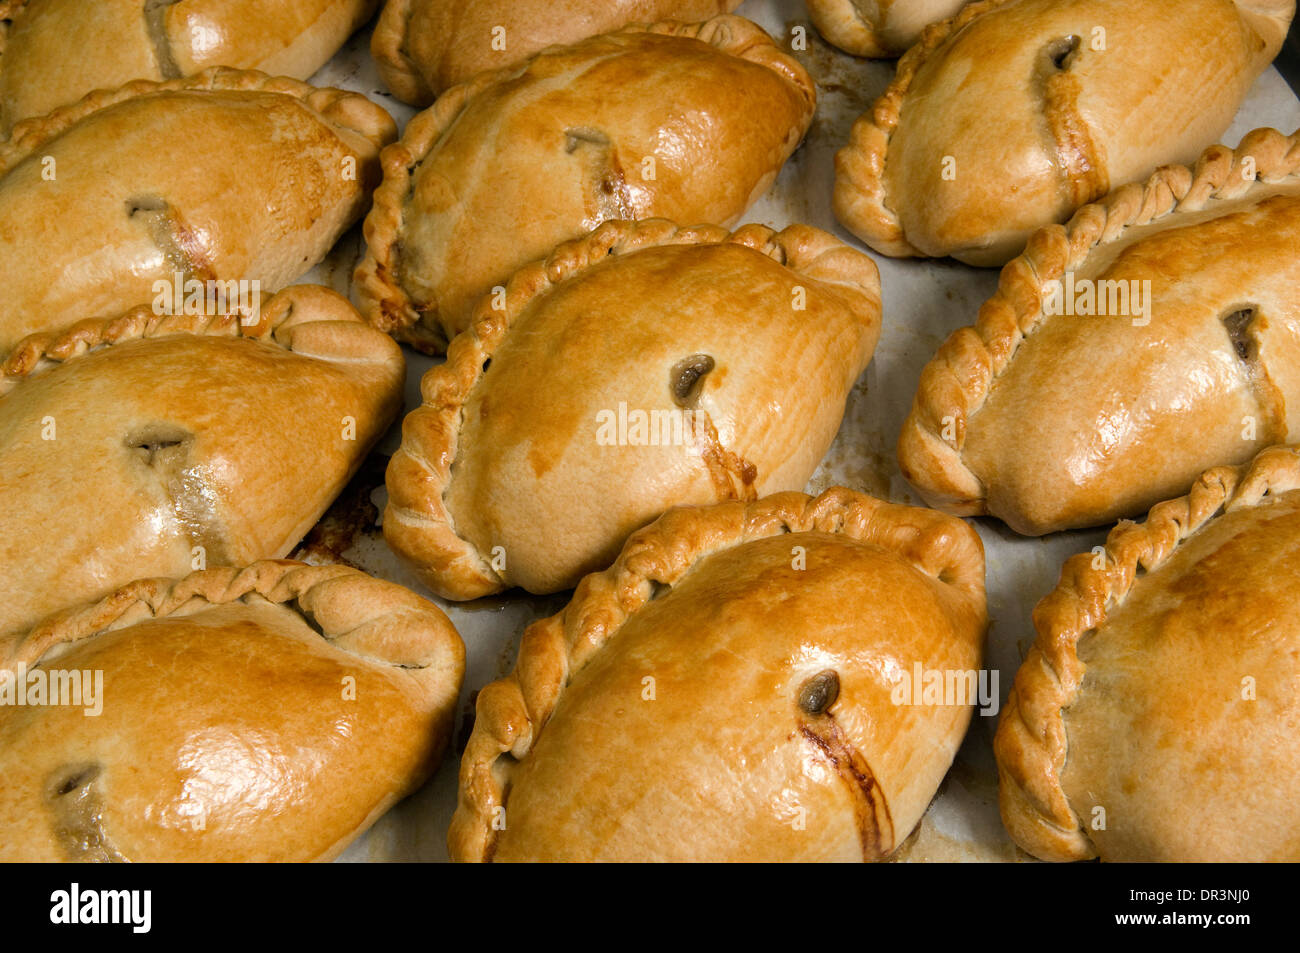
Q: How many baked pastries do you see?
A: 12